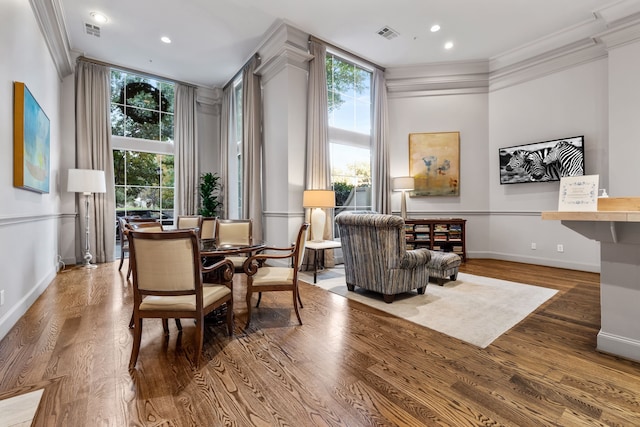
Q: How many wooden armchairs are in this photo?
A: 2